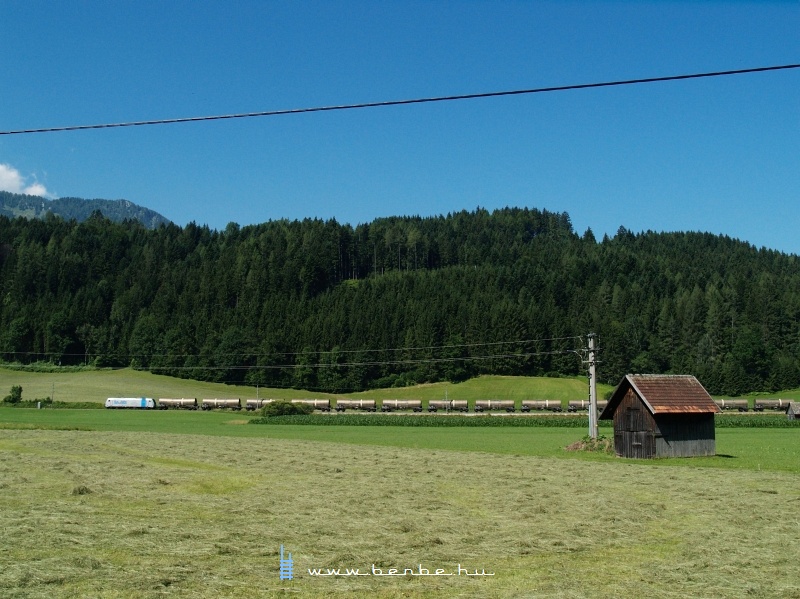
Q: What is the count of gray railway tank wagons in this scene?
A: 12